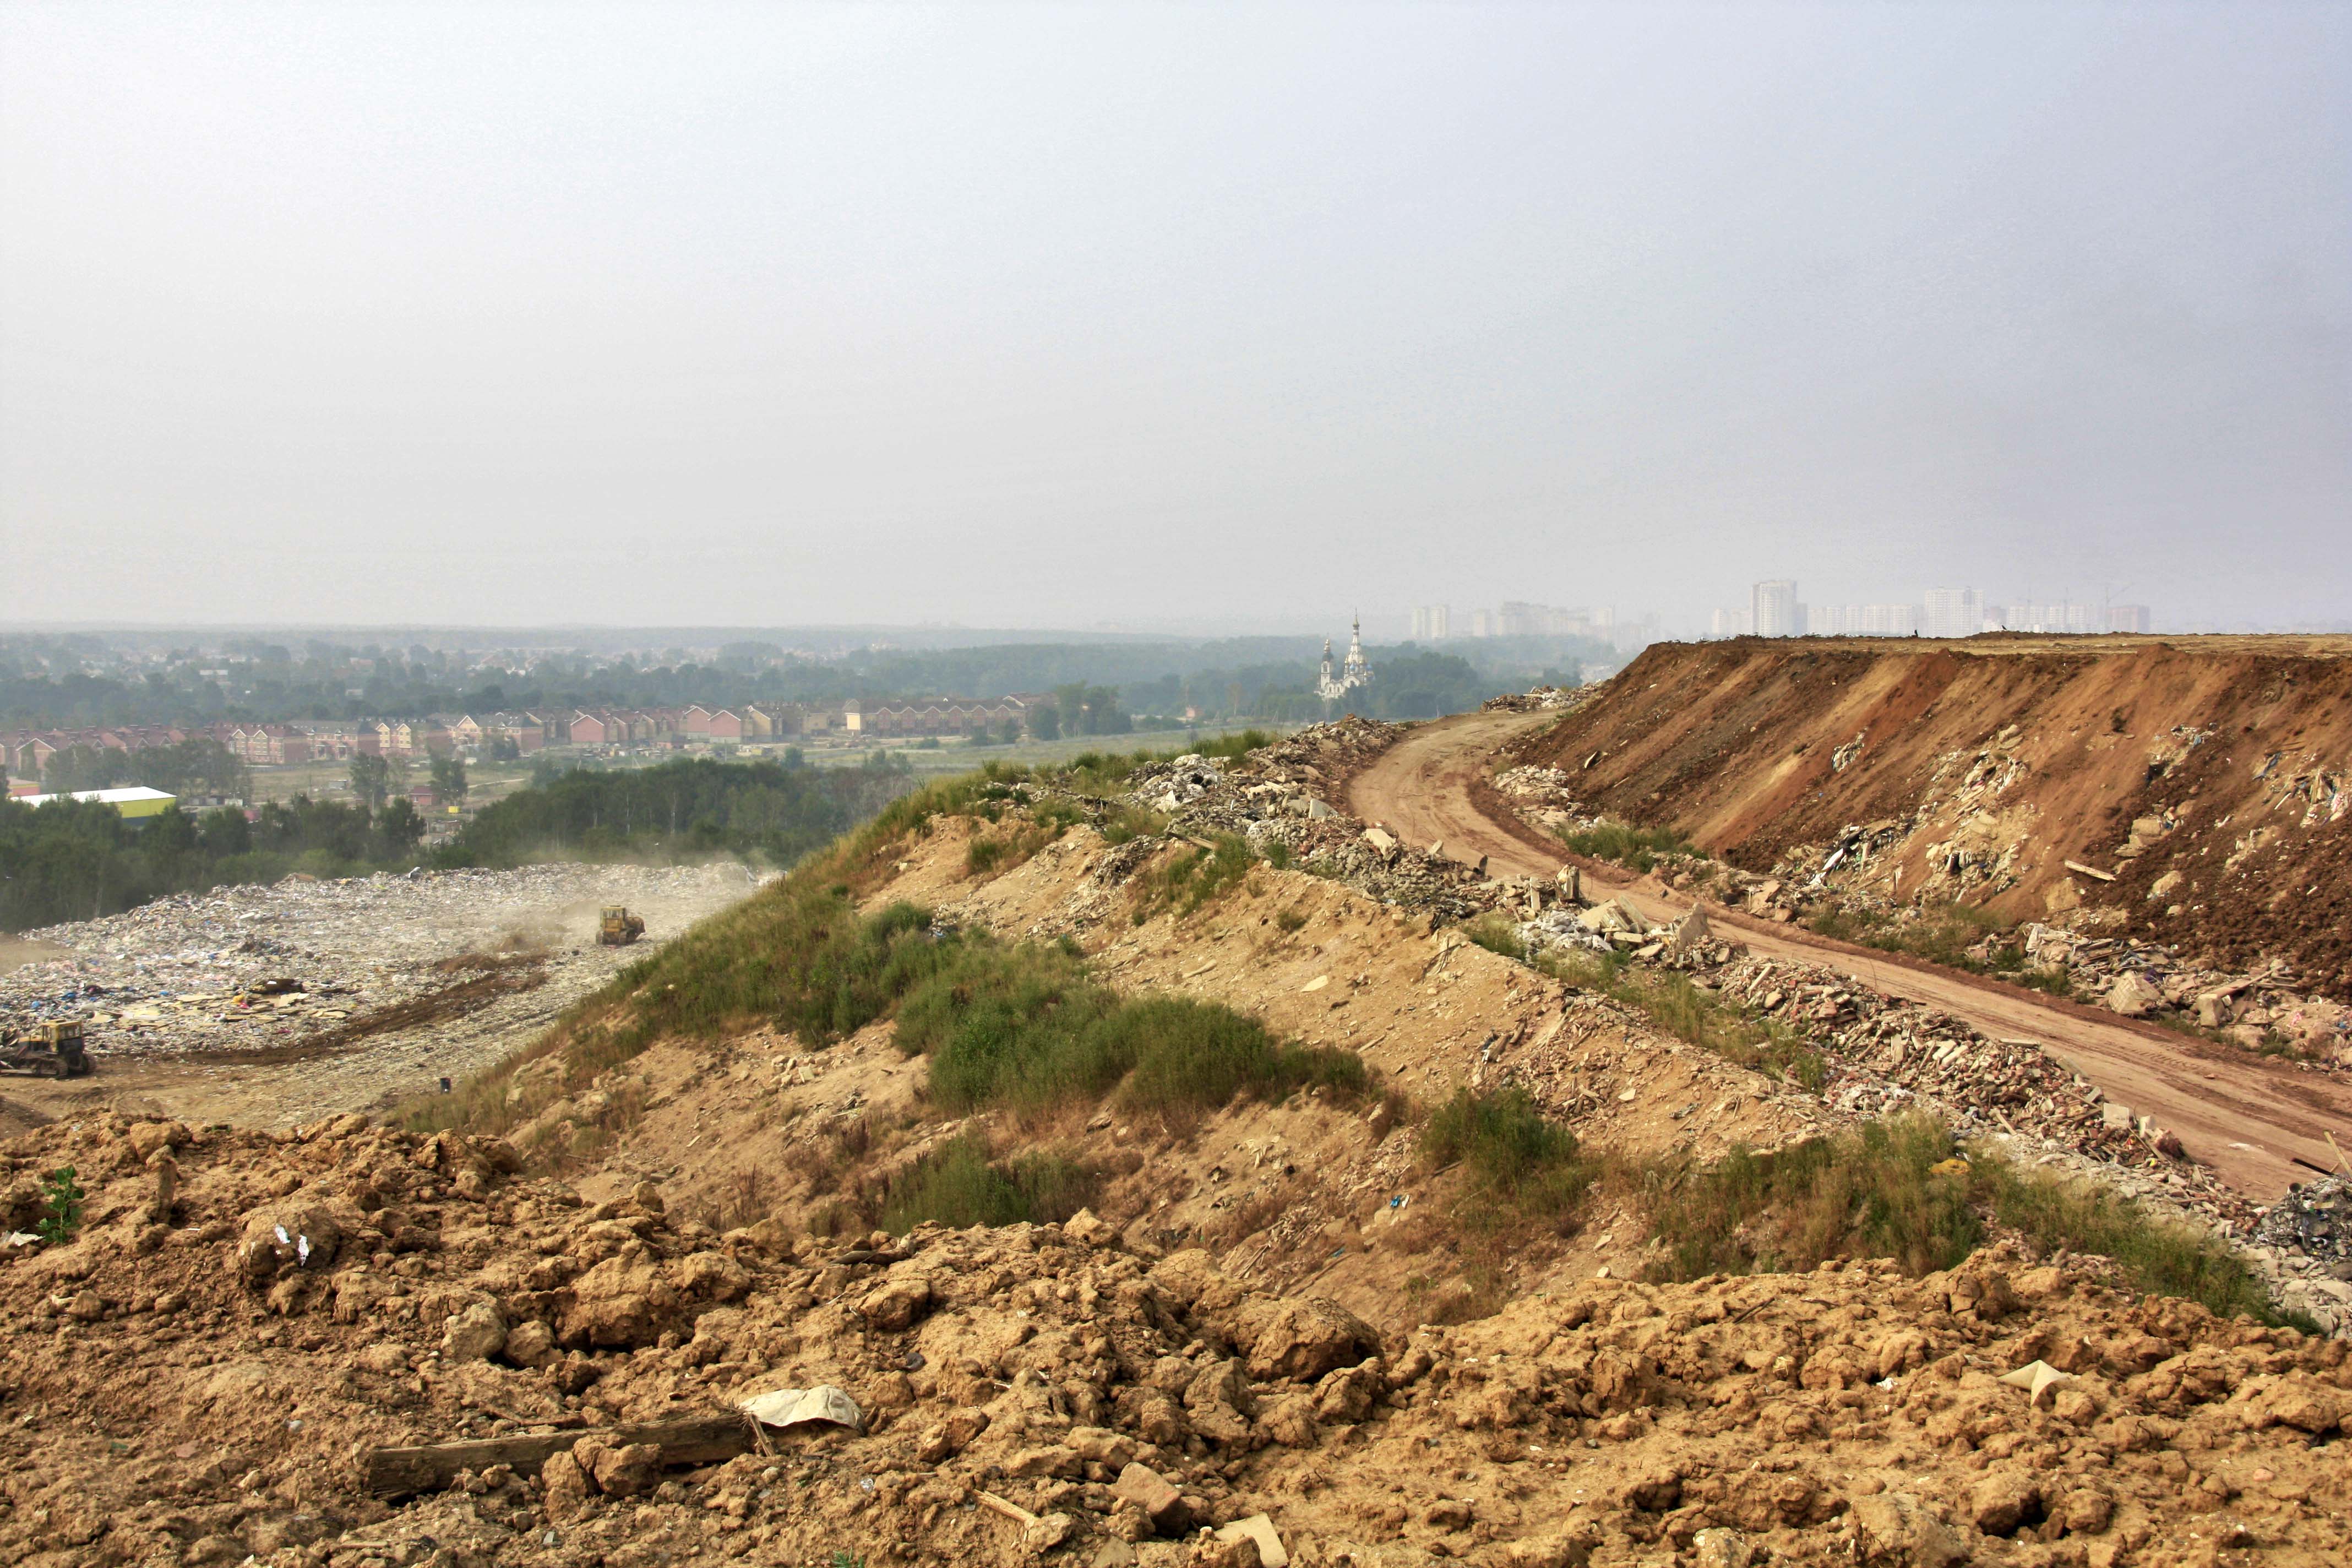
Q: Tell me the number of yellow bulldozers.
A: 2